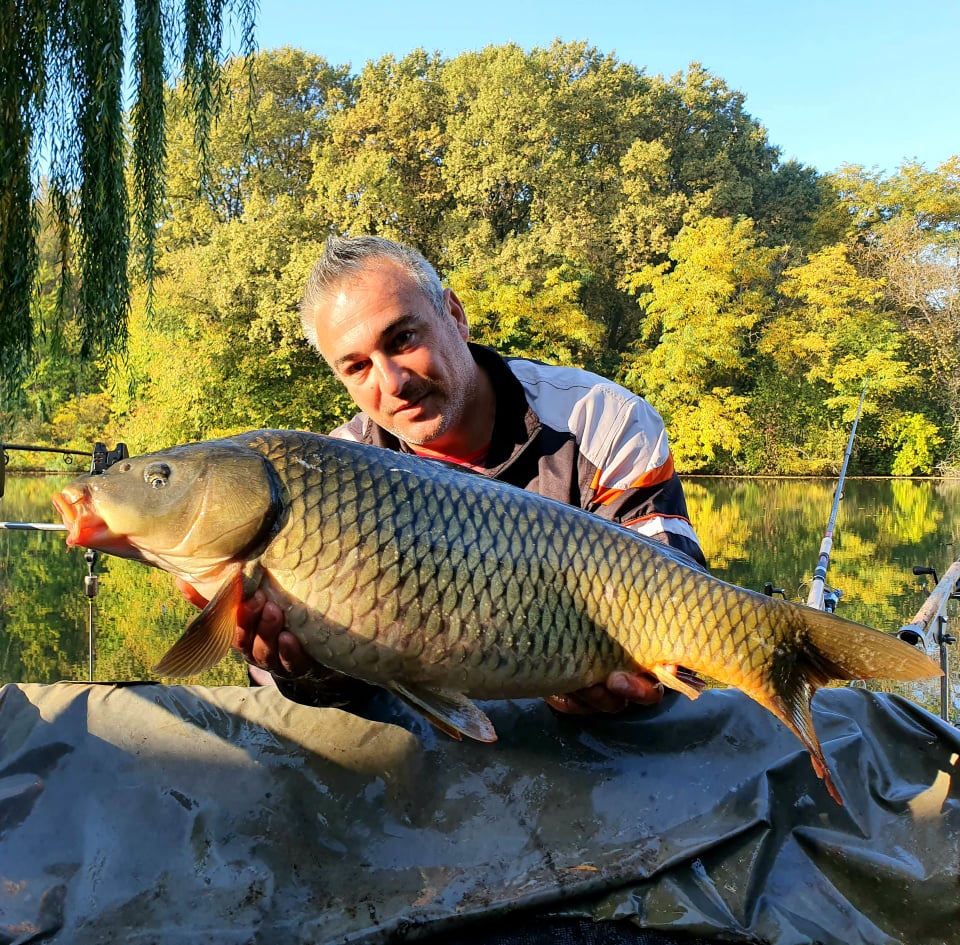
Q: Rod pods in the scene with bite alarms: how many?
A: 1